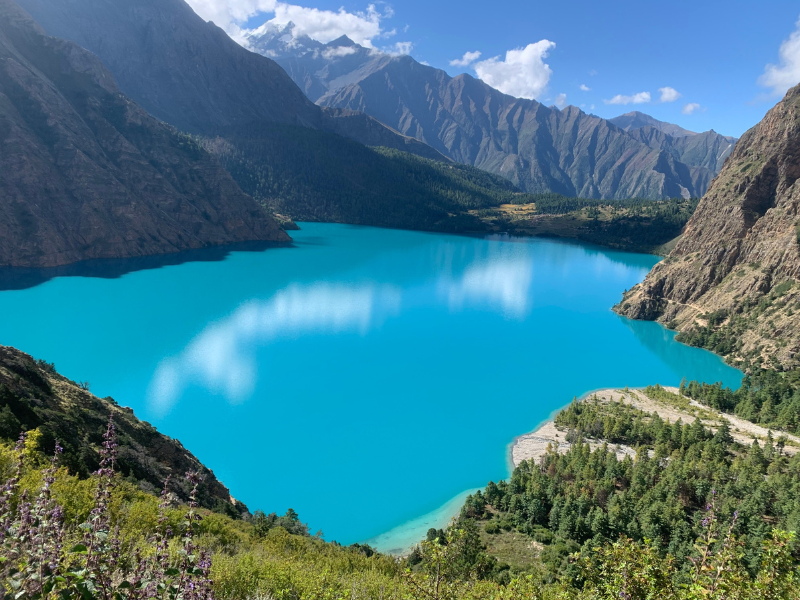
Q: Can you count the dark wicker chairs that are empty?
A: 0